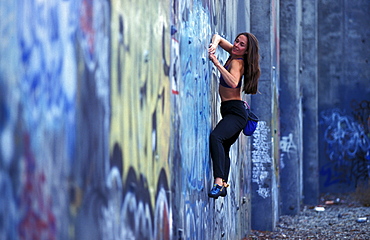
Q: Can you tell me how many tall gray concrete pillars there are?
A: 3